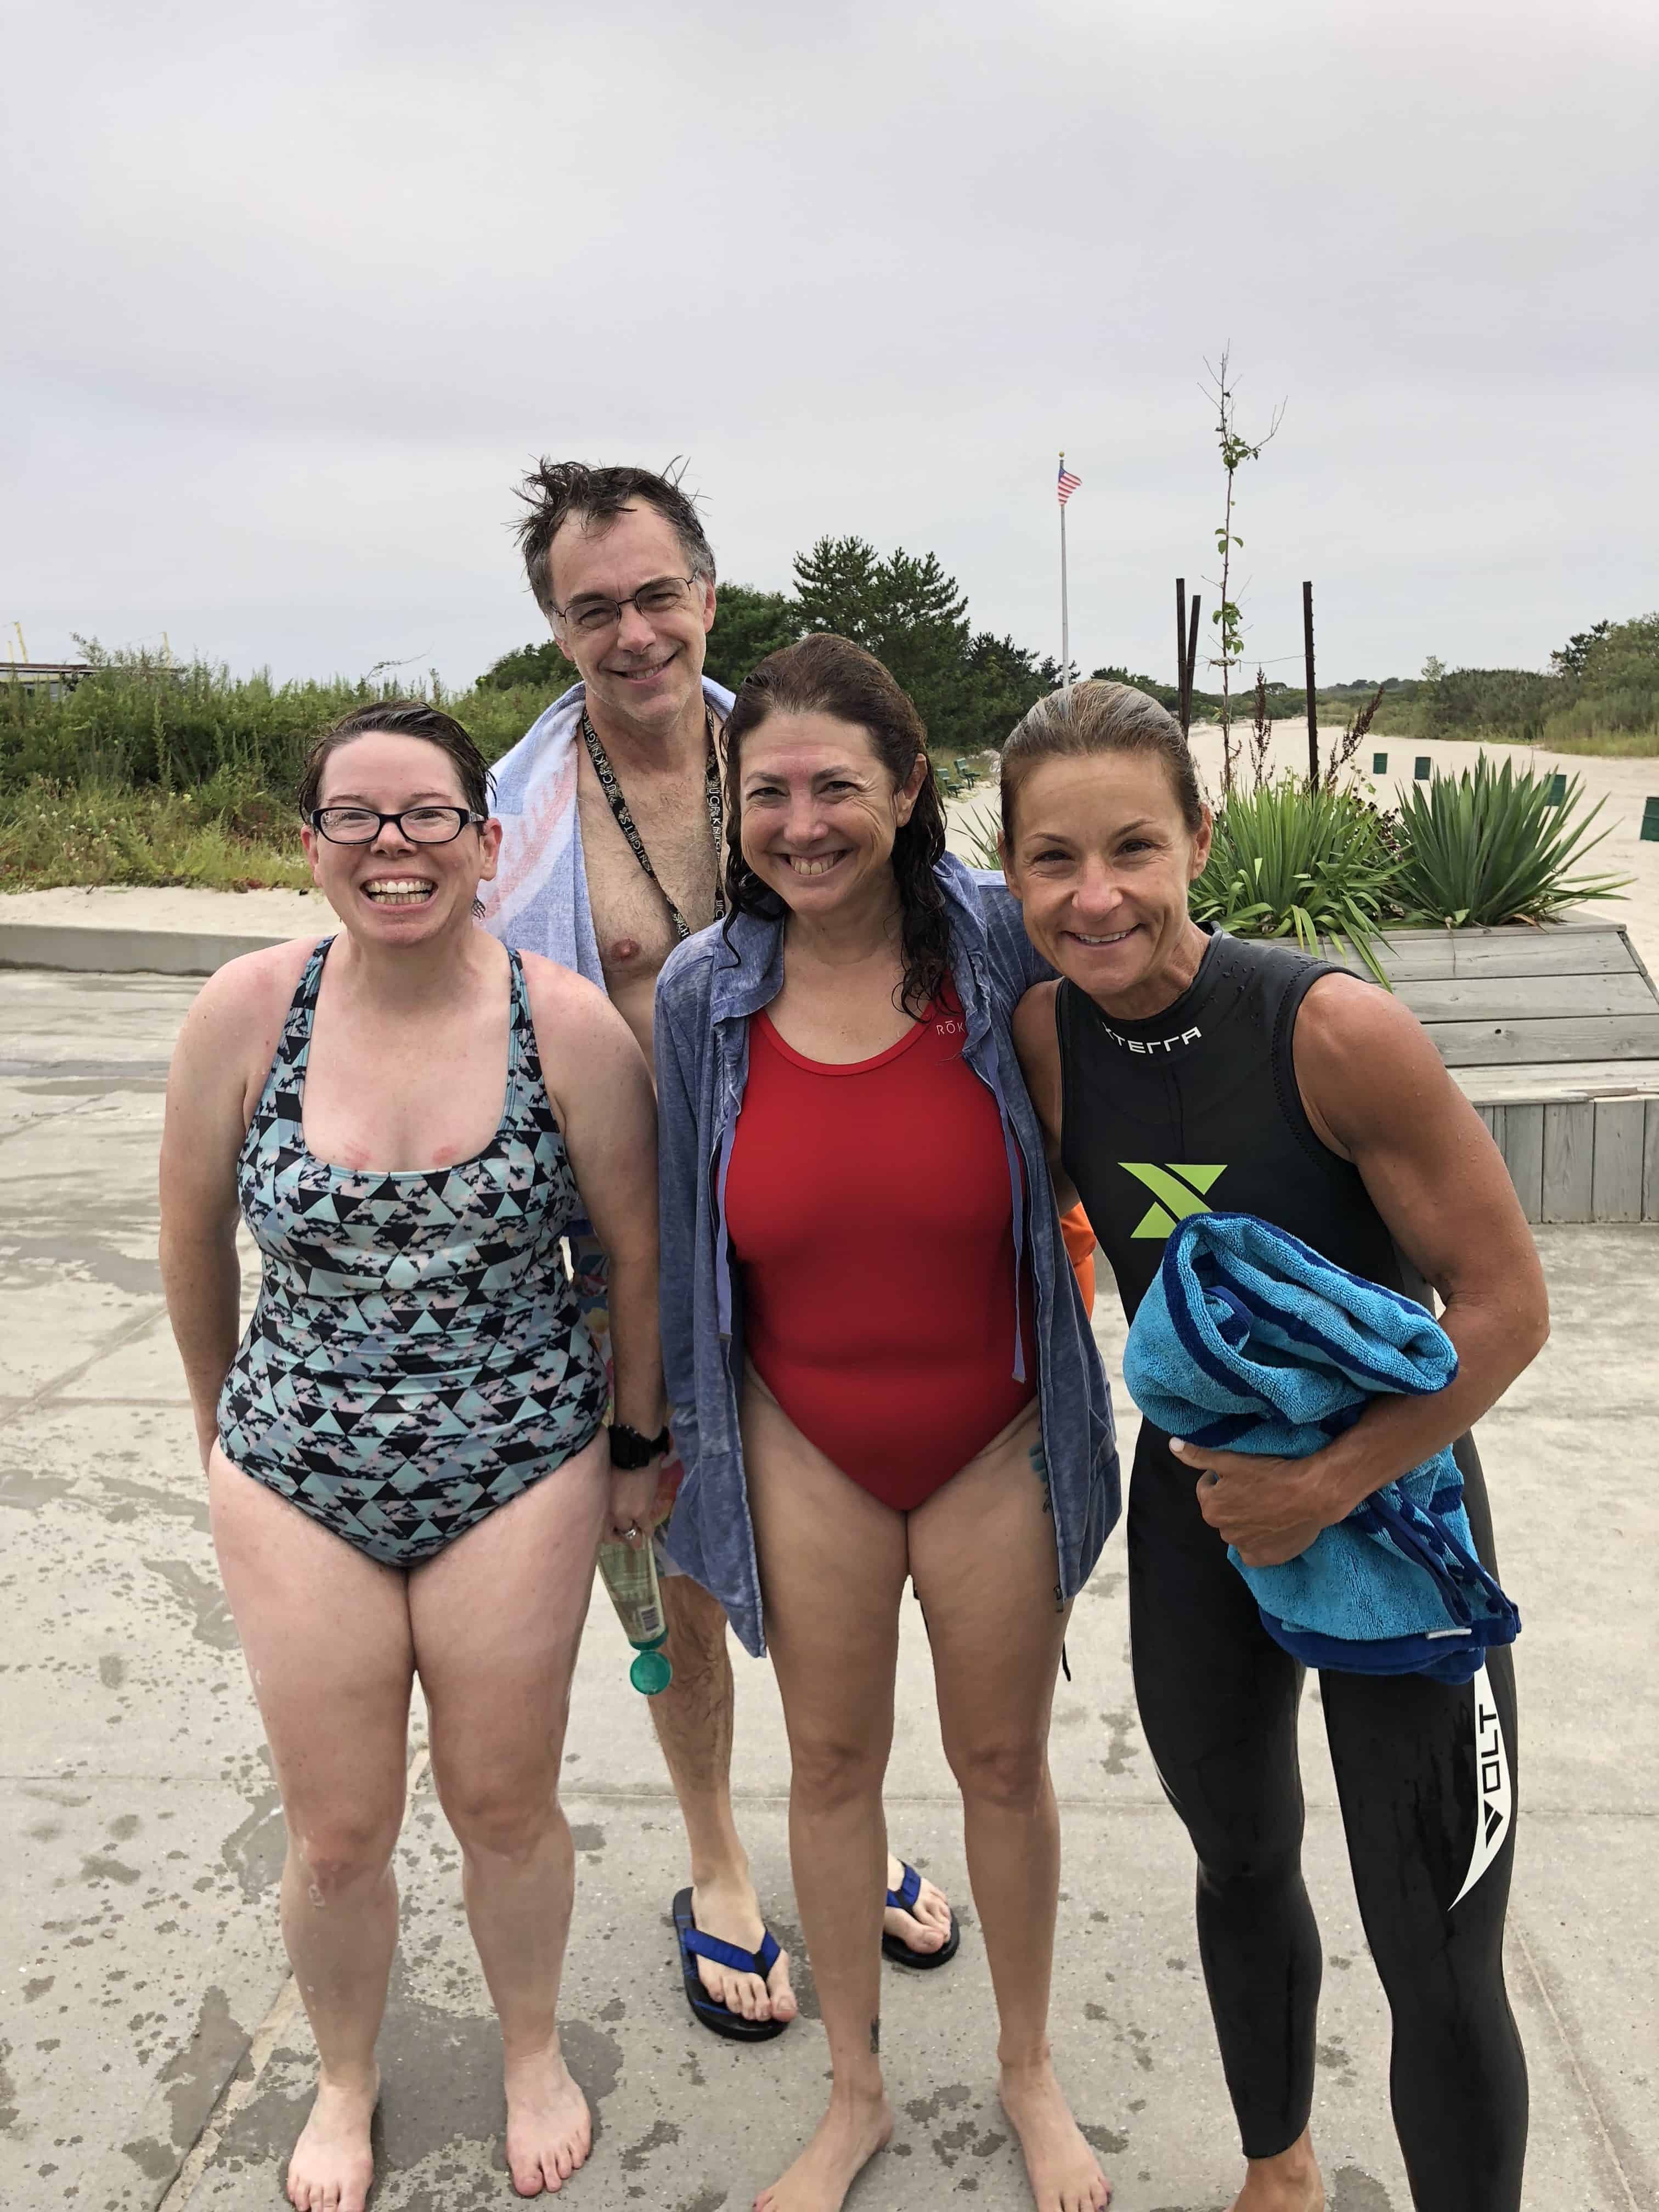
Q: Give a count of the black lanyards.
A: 1